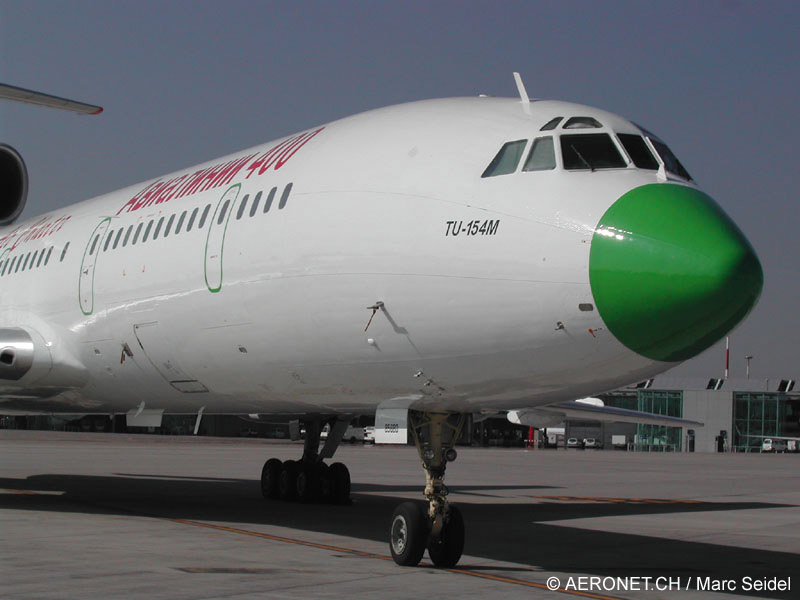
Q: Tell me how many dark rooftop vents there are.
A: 3